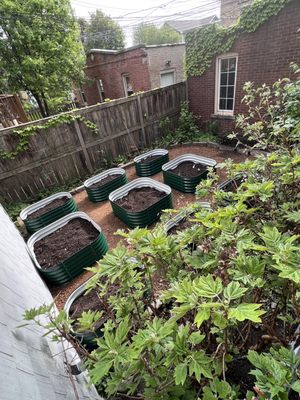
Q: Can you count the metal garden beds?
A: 9